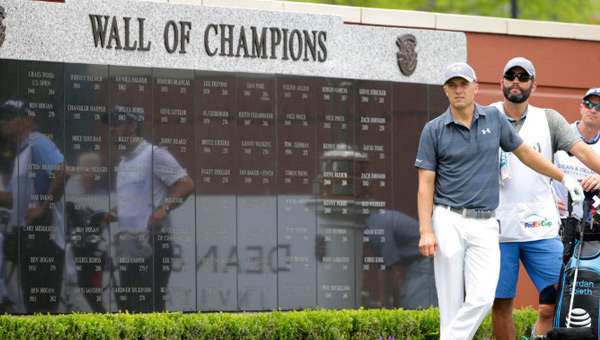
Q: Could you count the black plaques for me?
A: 12